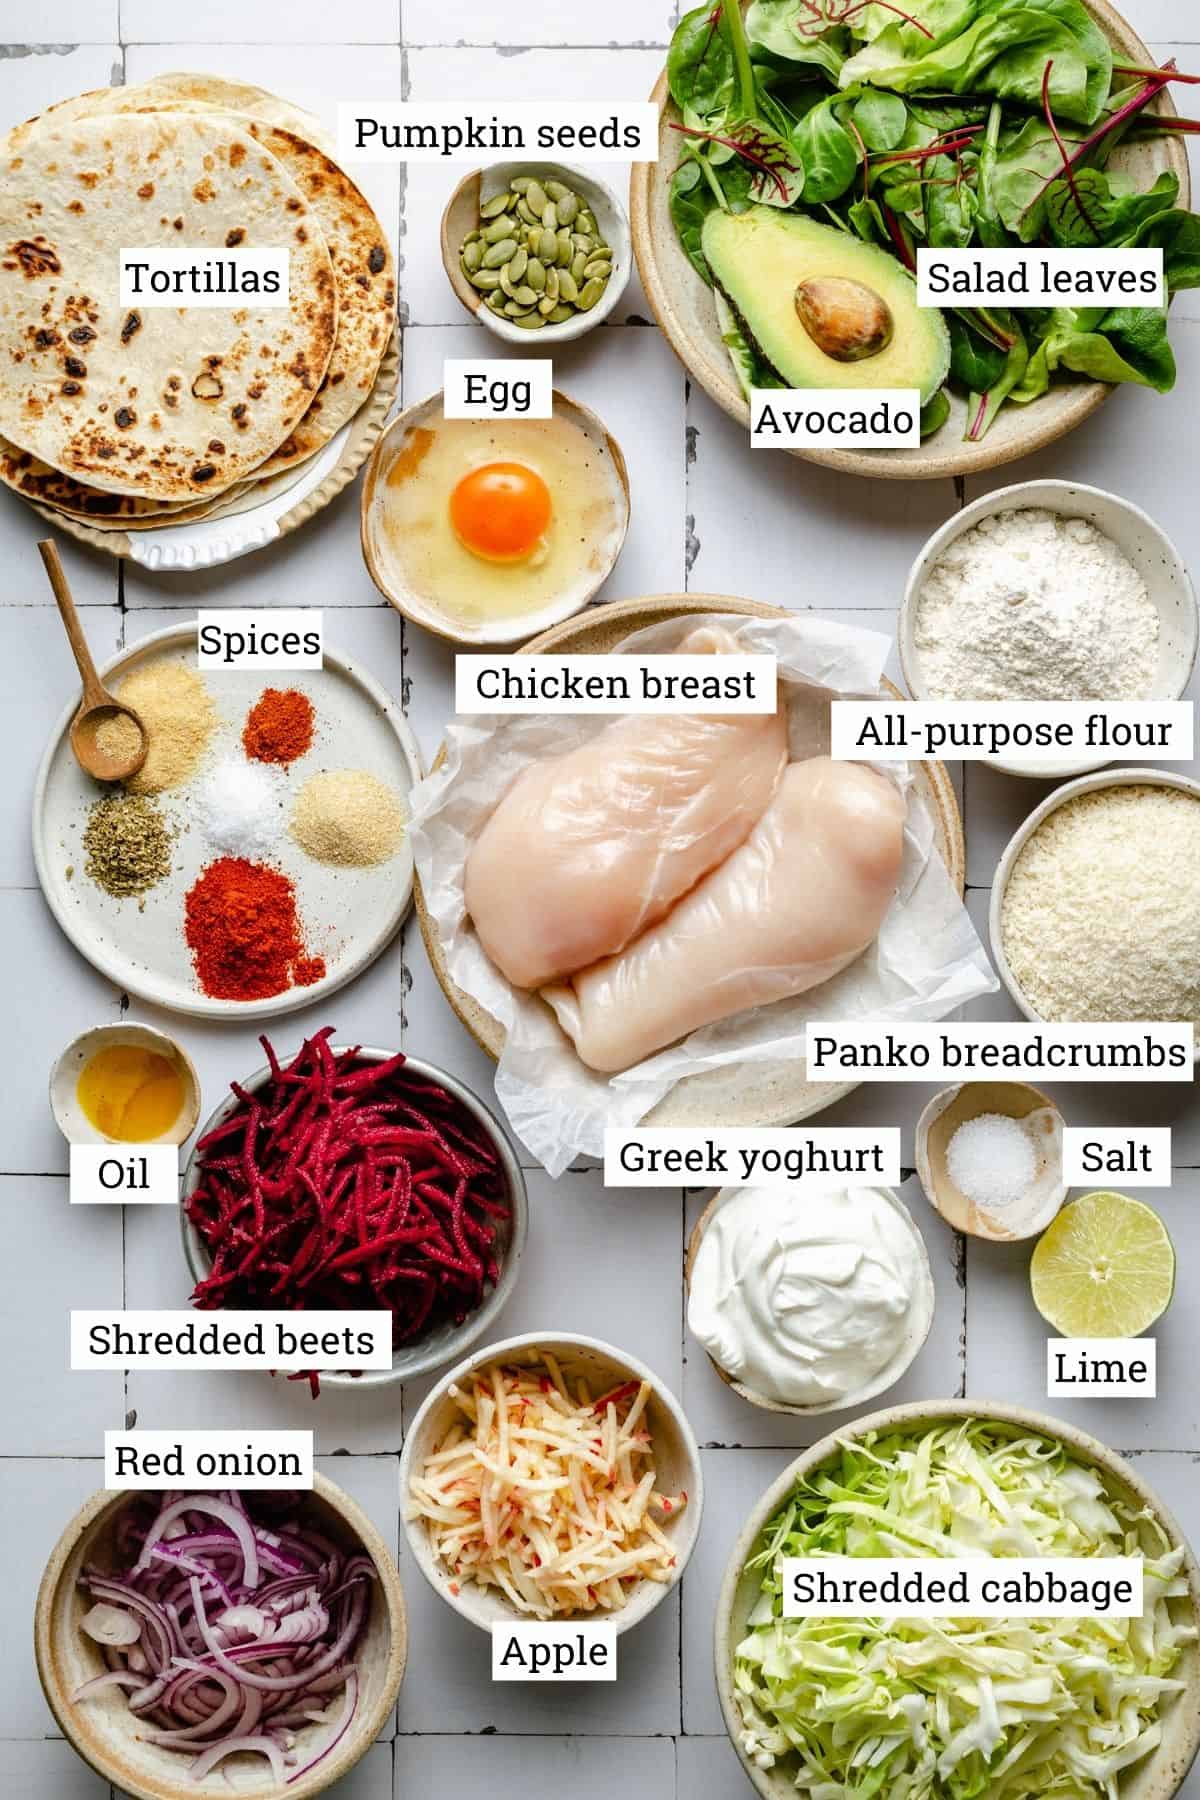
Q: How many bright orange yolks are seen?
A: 1